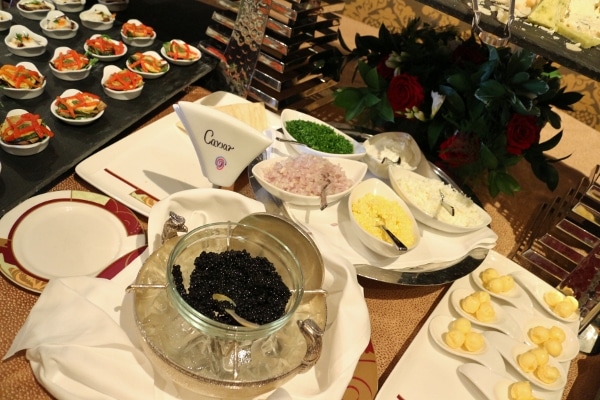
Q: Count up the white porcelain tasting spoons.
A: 7